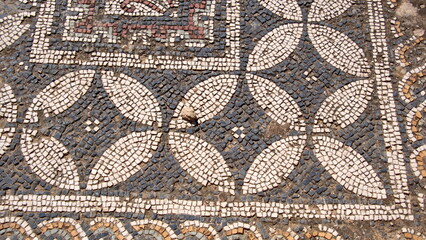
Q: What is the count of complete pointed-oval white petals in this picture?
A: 12